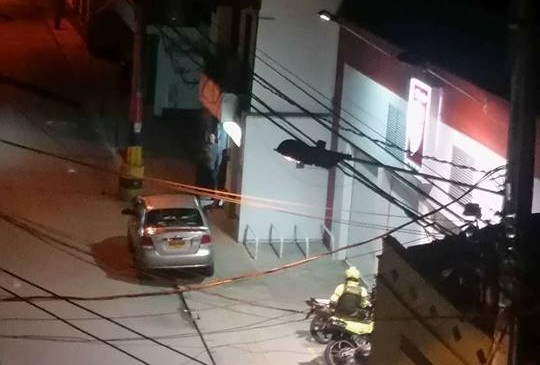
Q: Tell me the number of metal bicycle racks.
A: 4